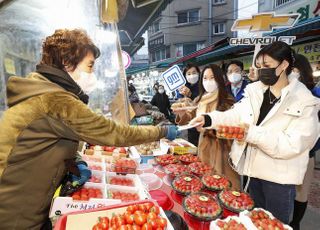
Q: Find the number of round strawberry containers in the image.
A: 8